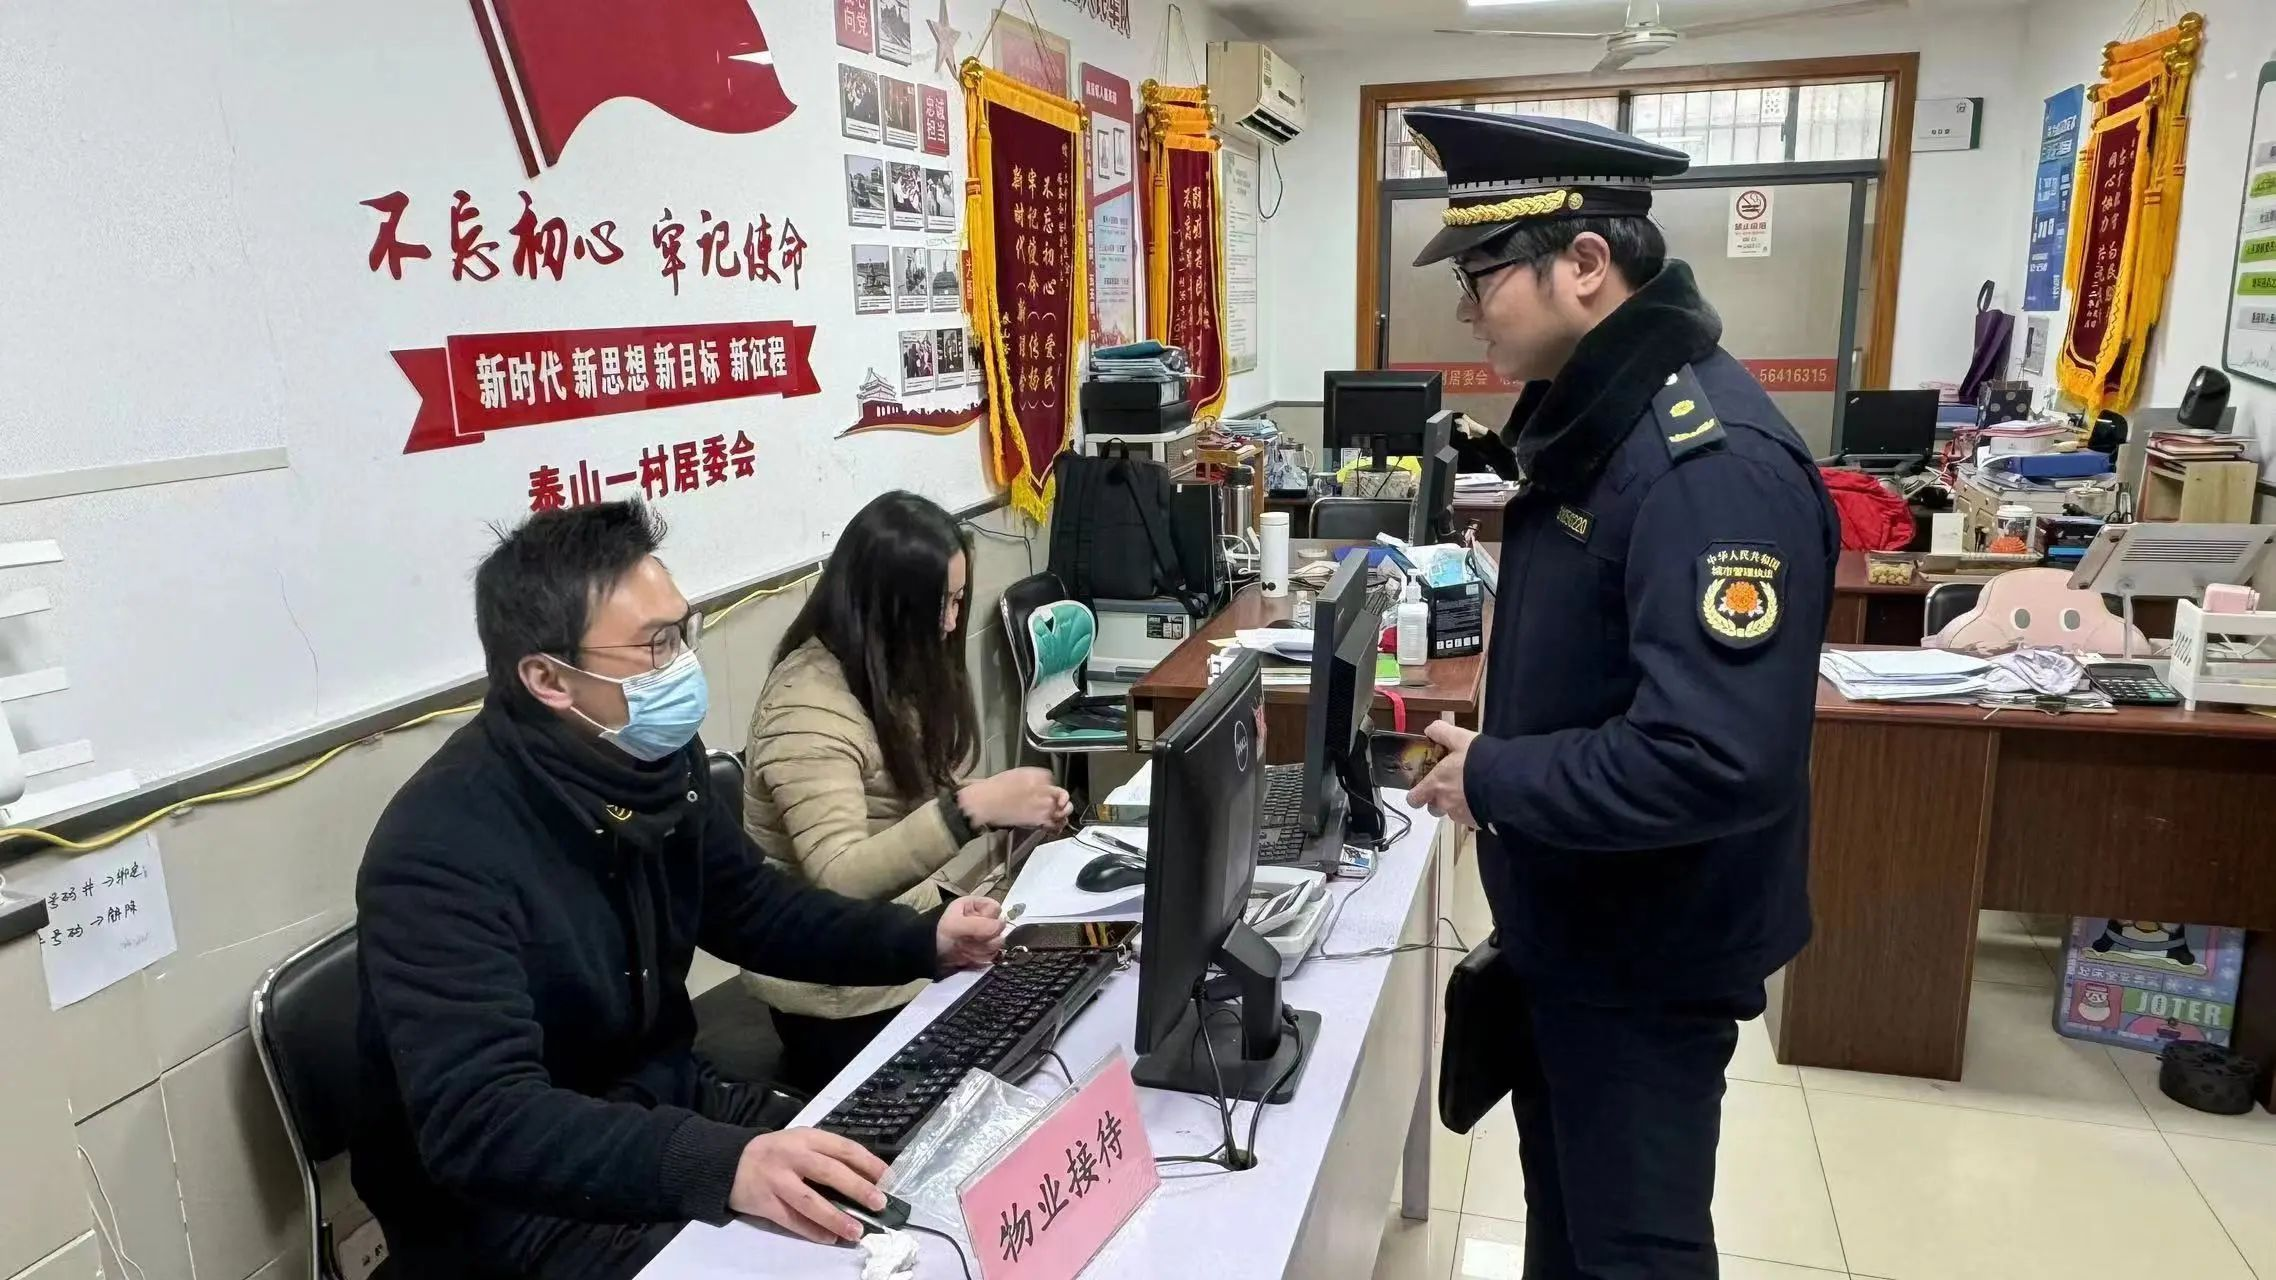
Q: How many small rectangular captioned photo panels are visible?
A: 12